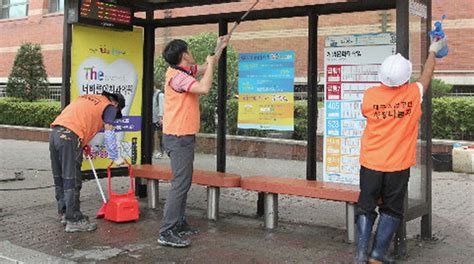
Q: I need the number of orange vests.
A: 3